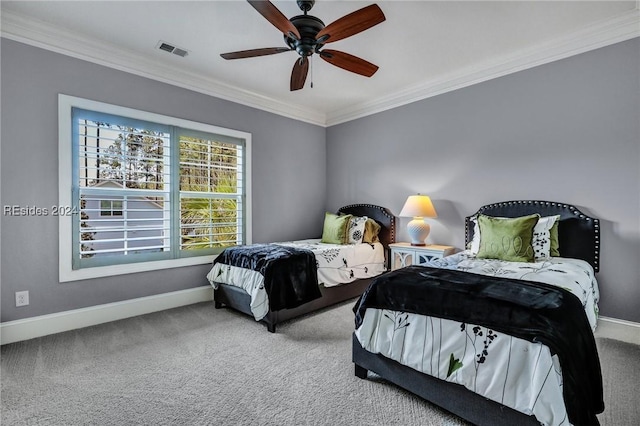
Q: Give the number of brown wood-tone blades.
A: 5